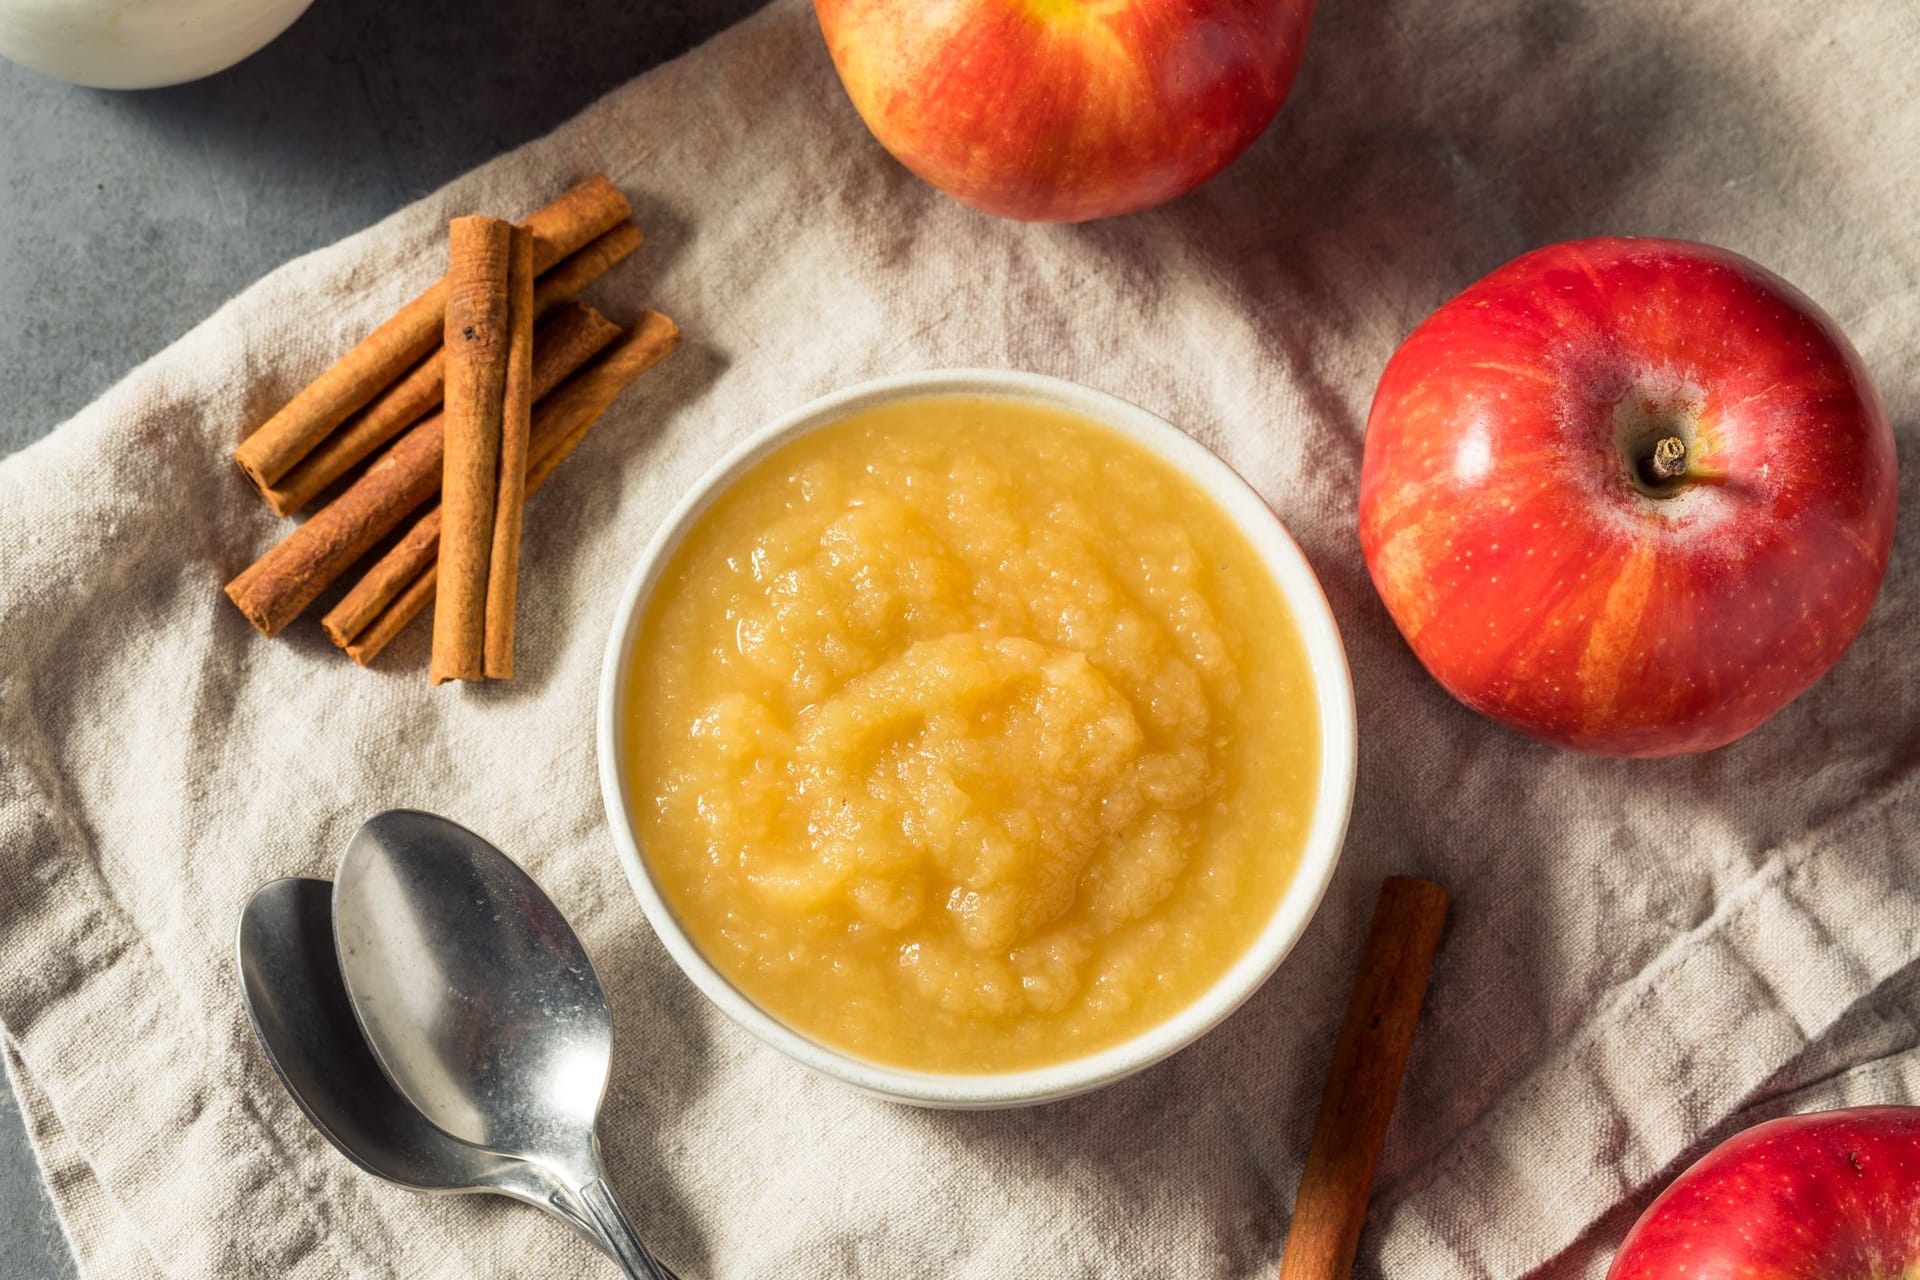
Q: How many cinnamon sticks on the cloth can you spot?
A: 5